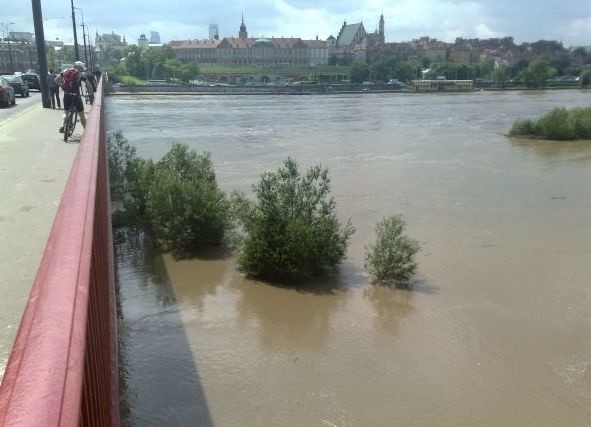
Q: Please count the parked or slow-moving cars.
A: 3